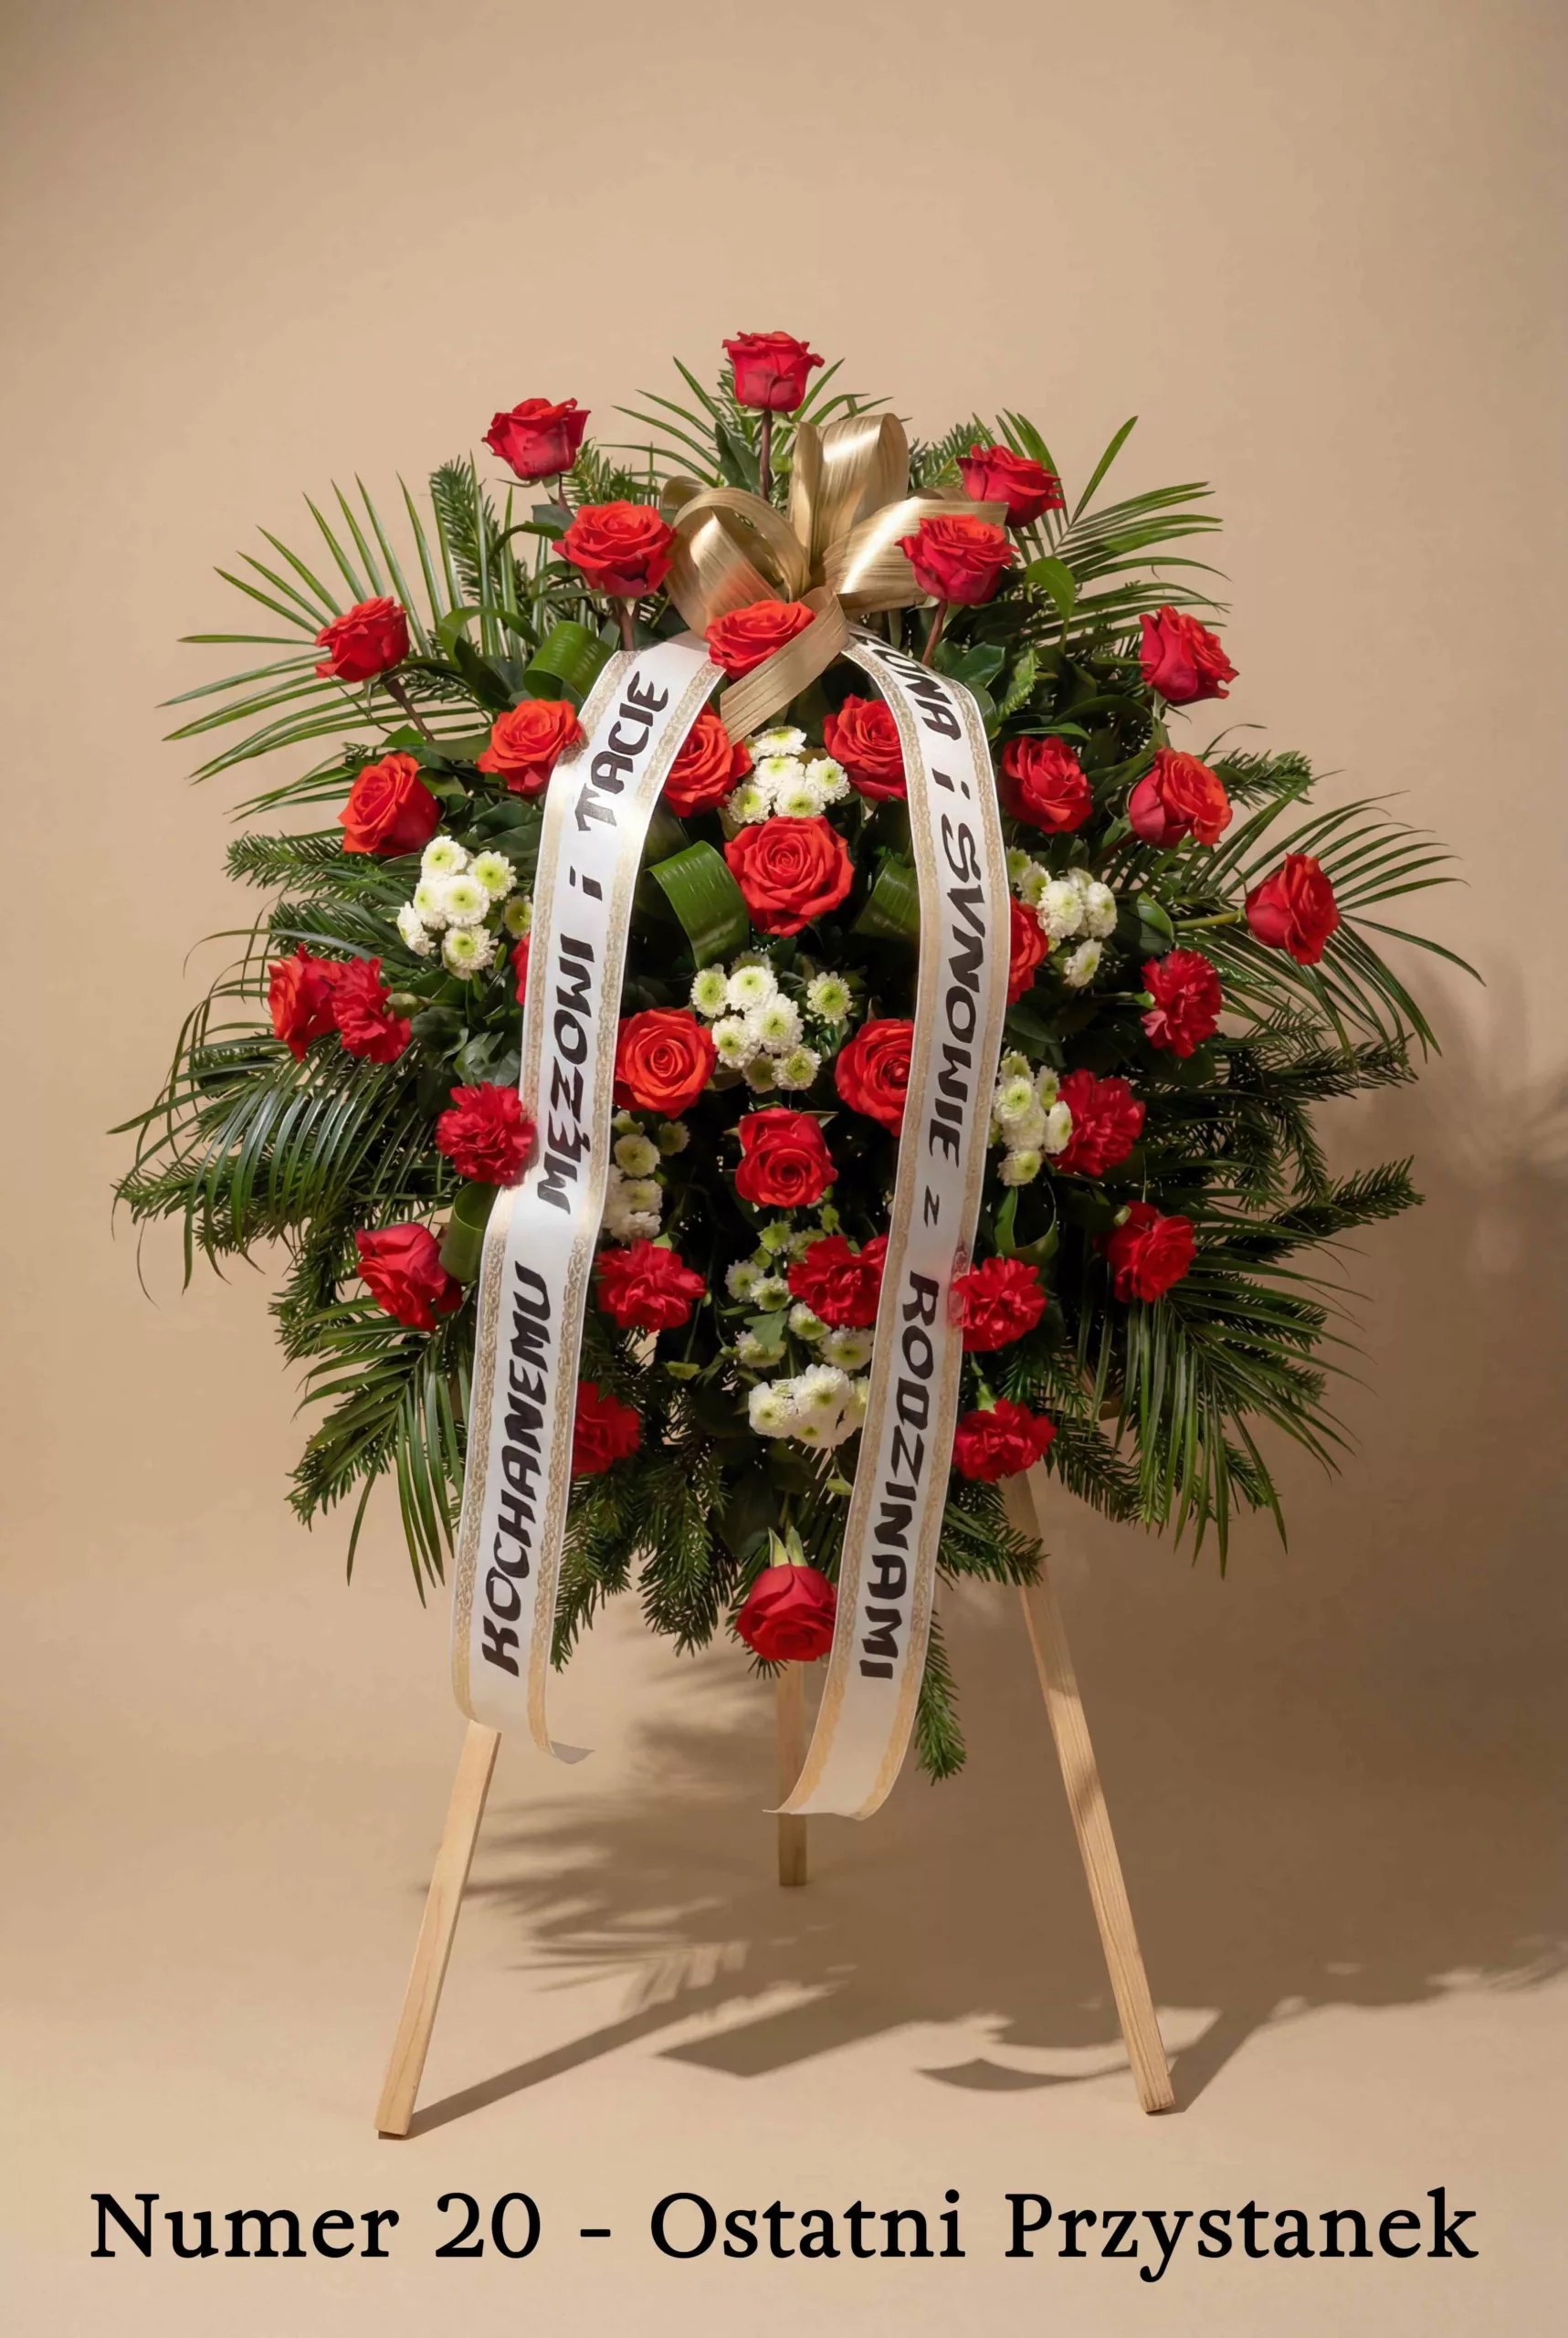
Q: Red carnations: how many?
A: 9